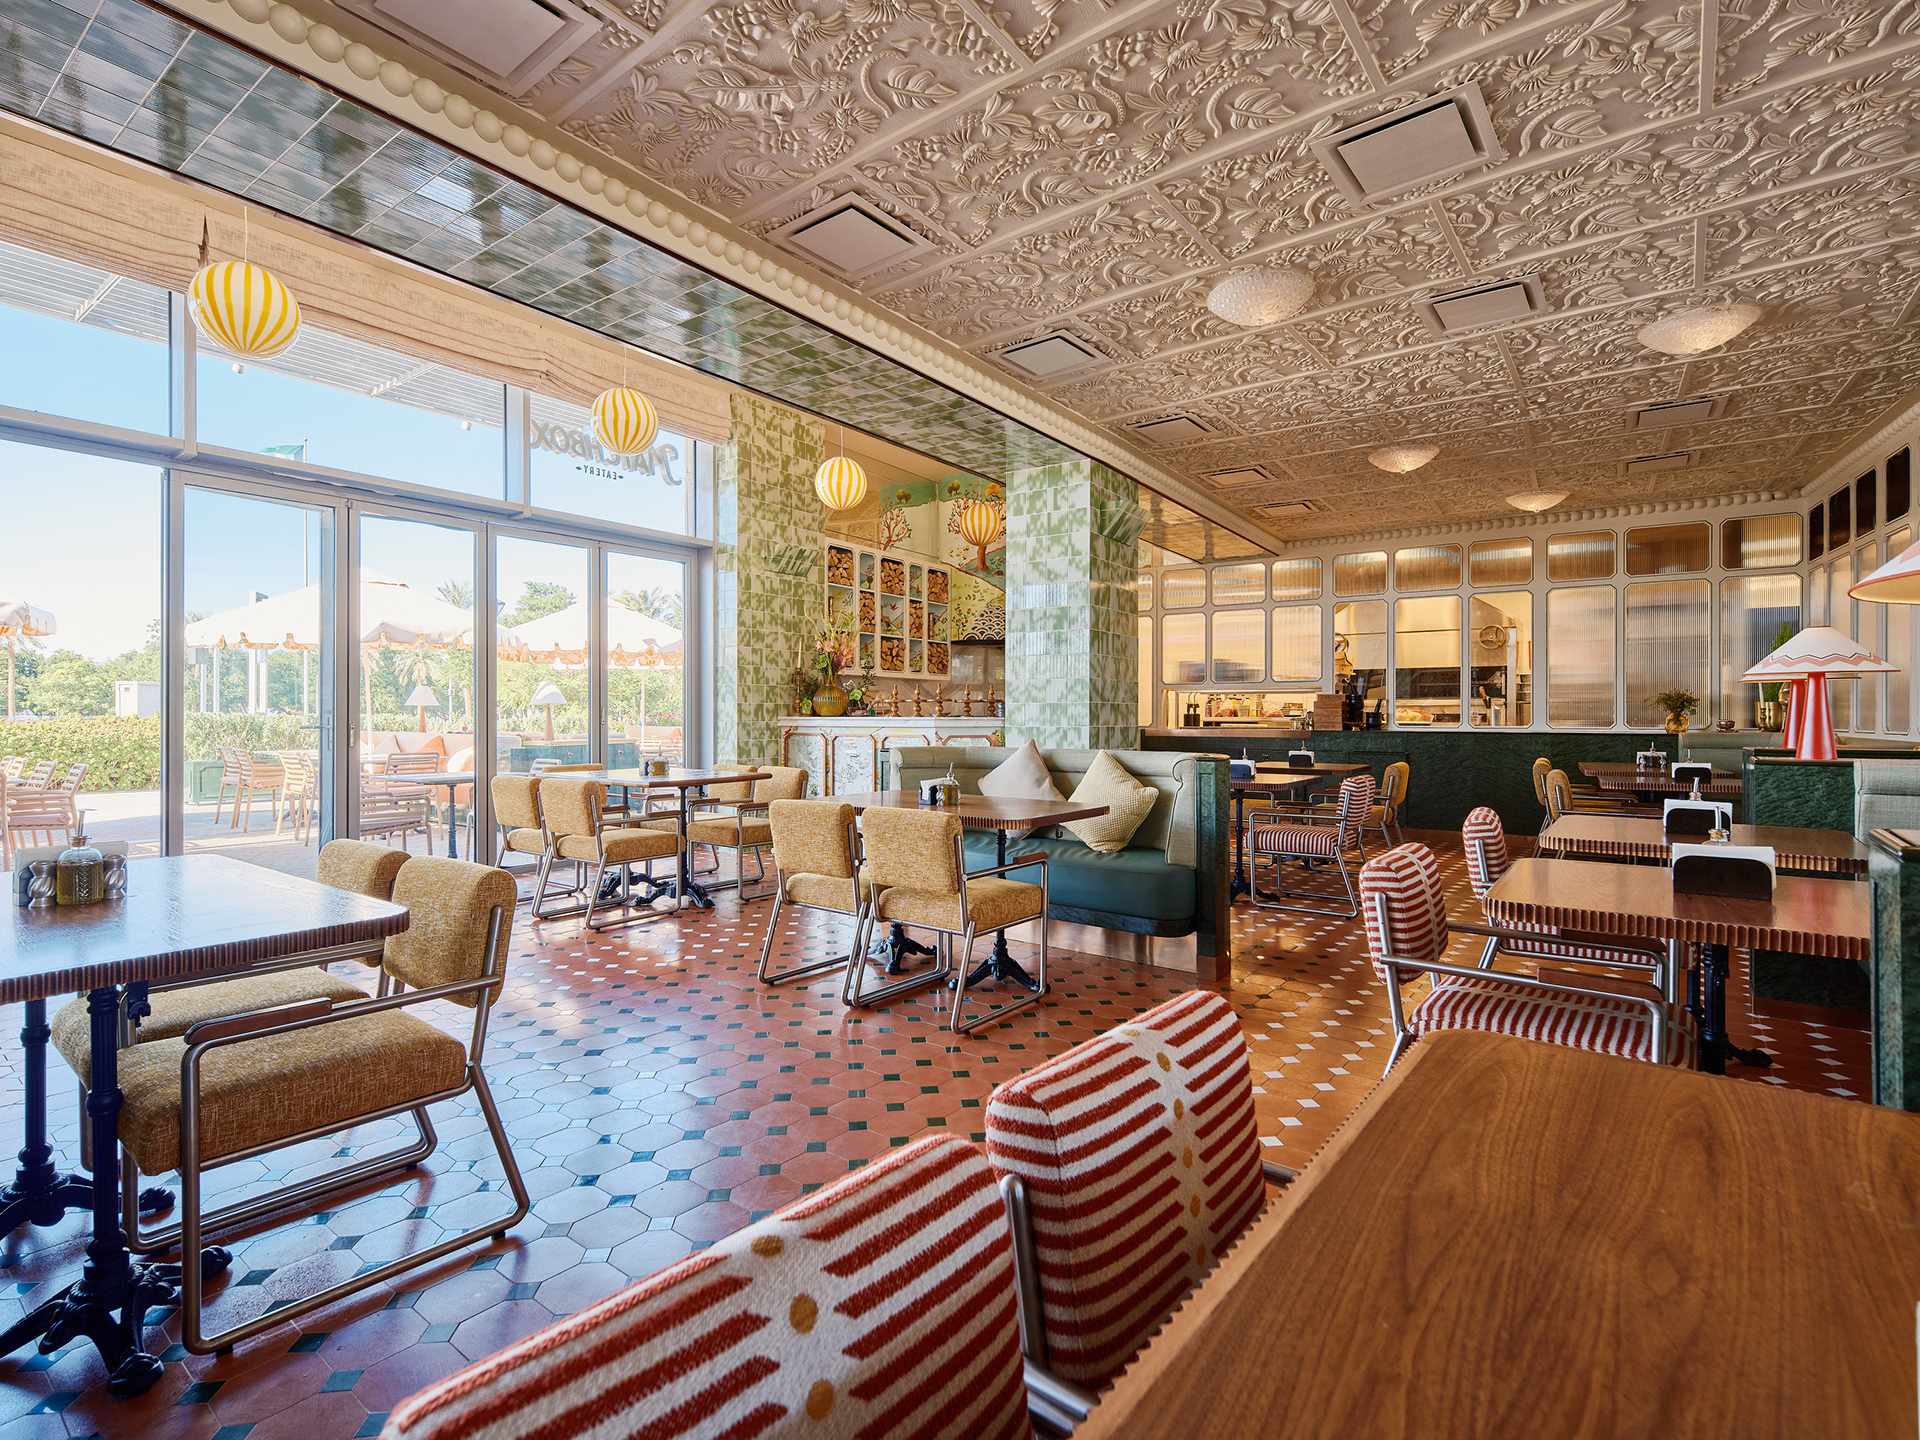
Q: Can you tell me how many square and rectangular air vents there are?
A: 10